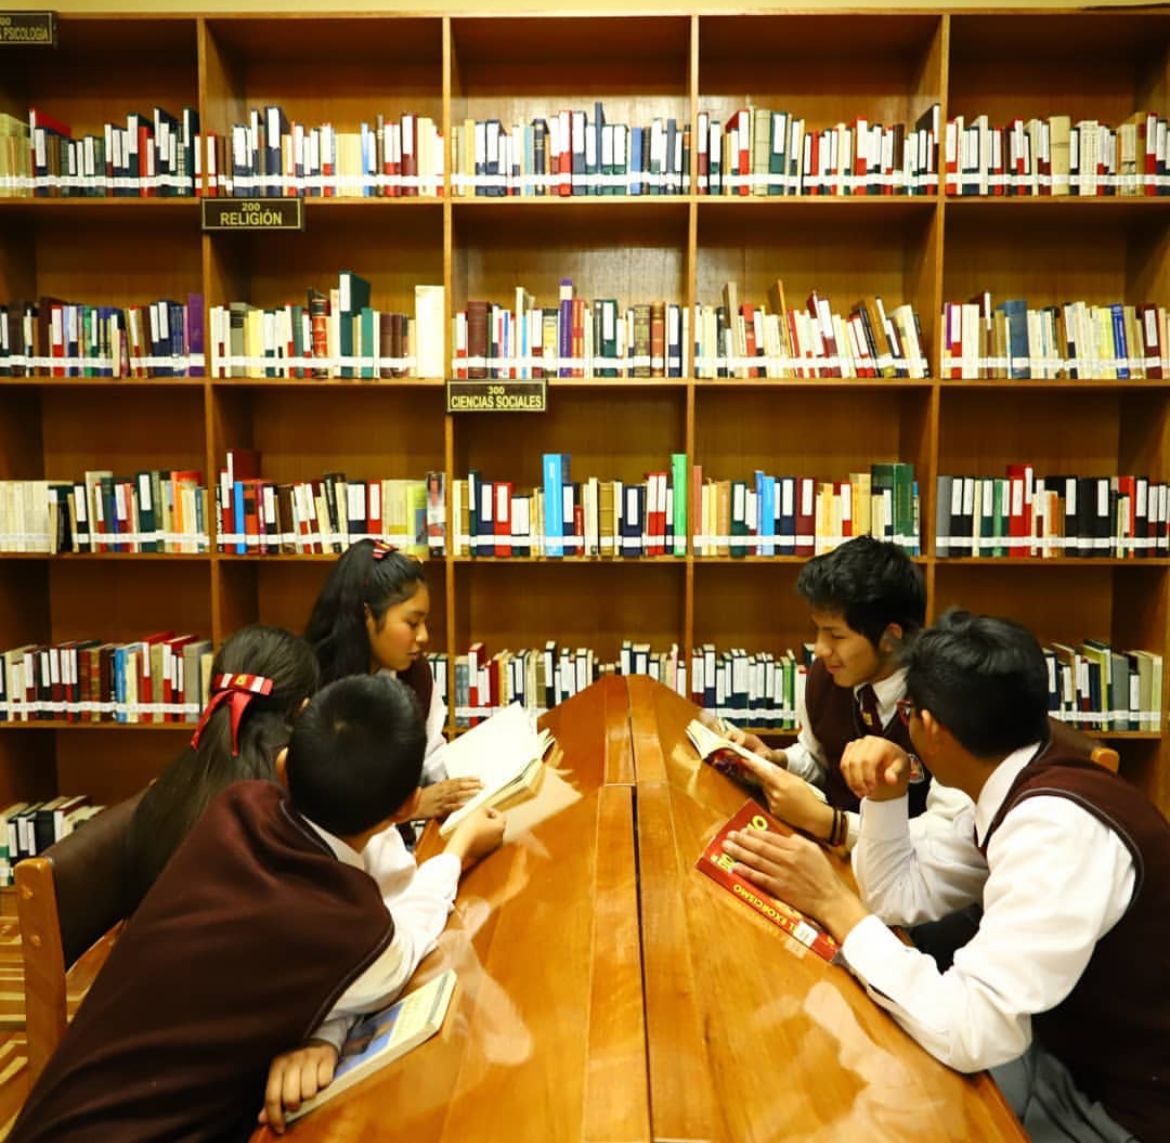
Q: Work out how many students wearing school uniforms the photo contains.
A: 5